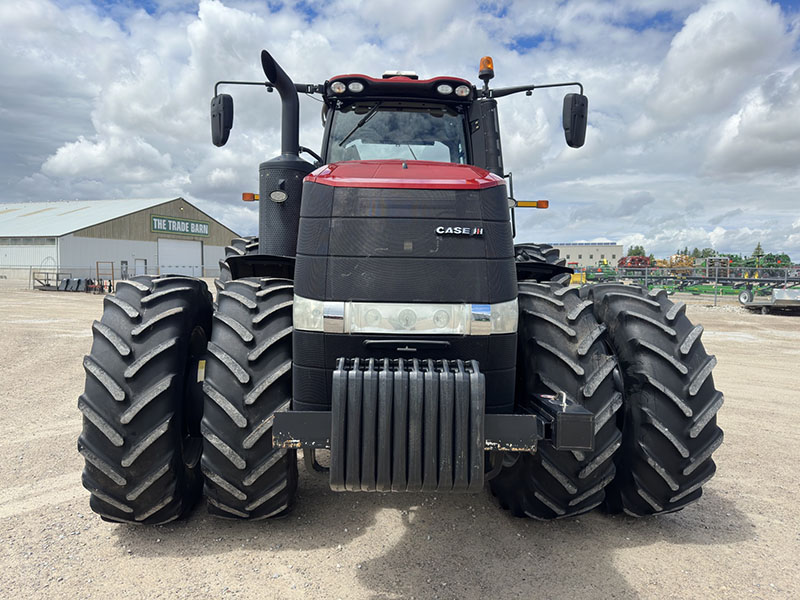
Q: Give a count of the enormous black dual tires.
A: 4